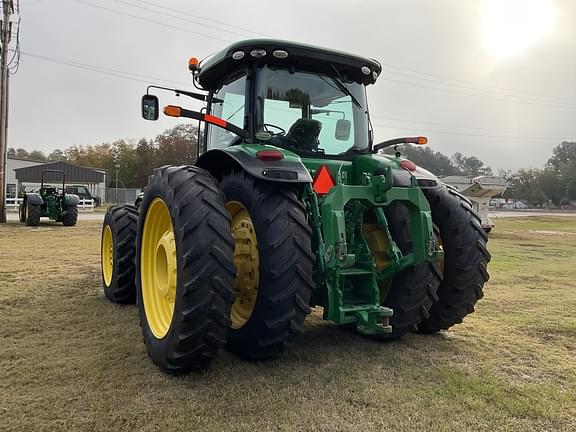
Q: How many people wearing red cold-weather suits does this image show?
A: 0